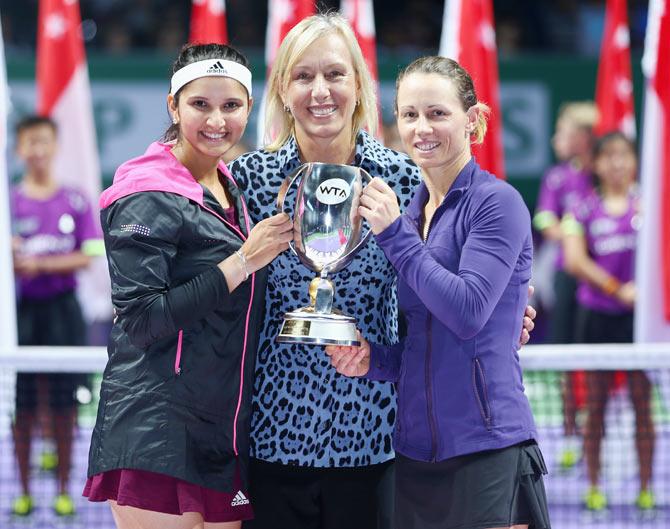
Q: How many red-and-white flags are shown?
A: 7